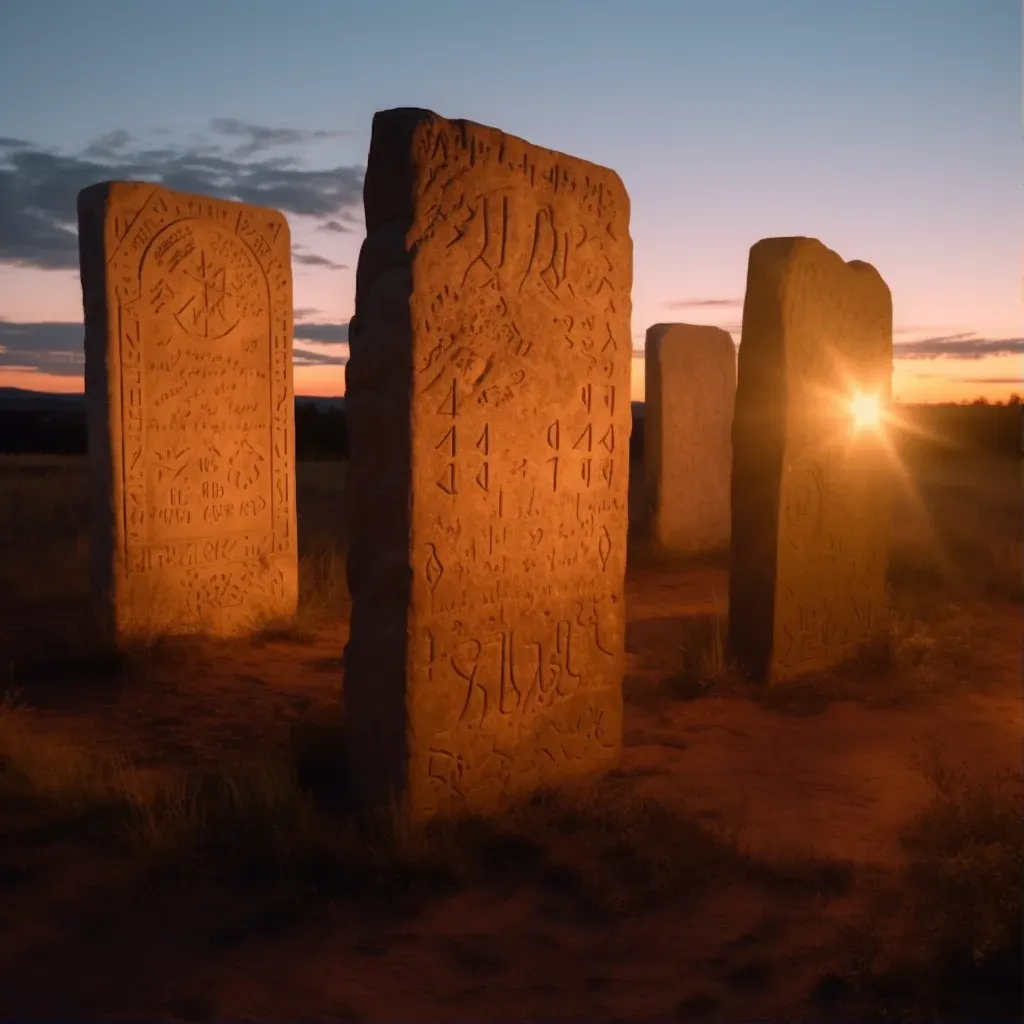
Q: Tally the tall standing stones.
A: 4